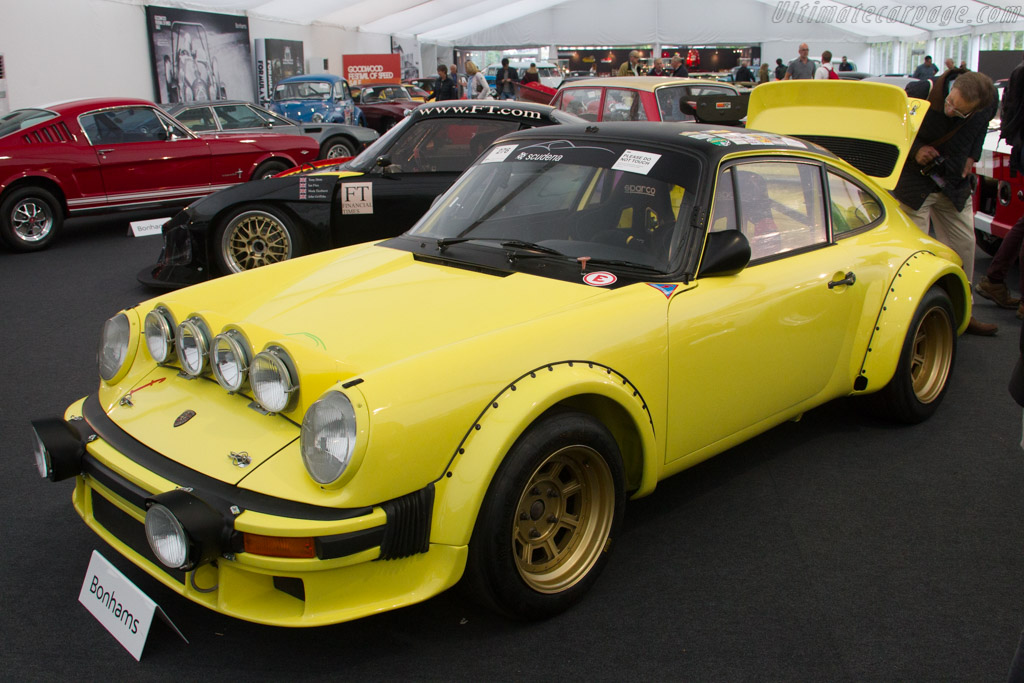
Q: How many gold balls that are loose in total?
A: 0